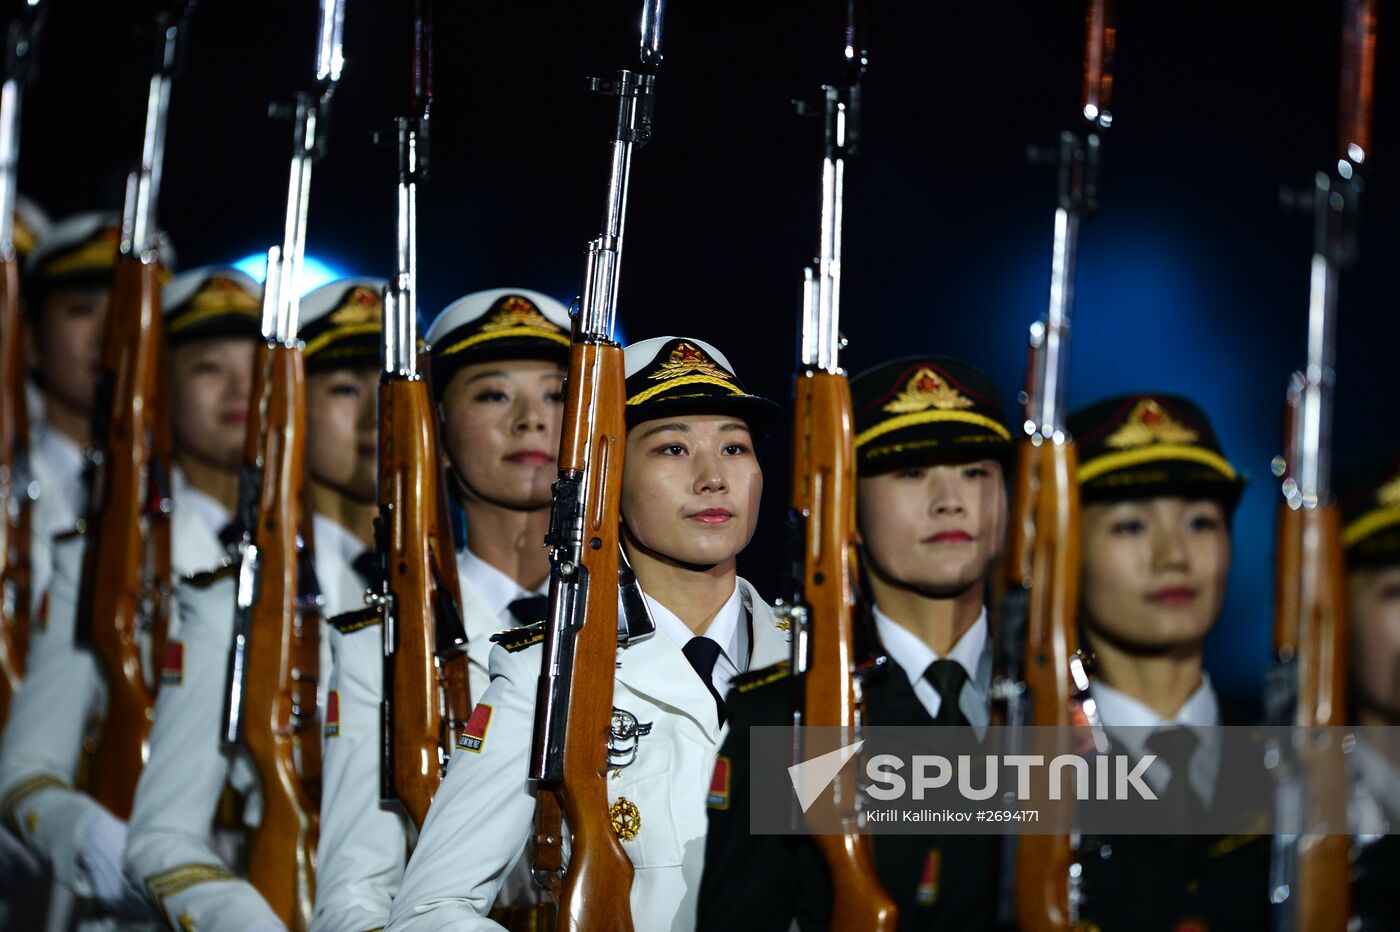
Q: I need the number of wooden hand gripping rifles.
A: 8